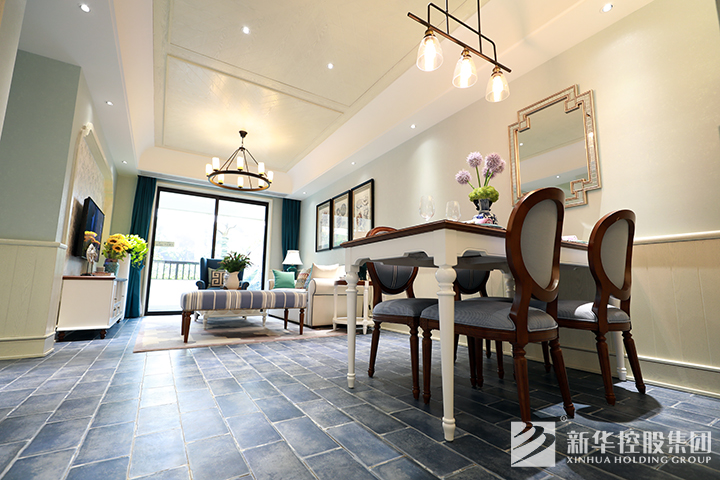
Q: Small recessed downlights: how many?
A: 9